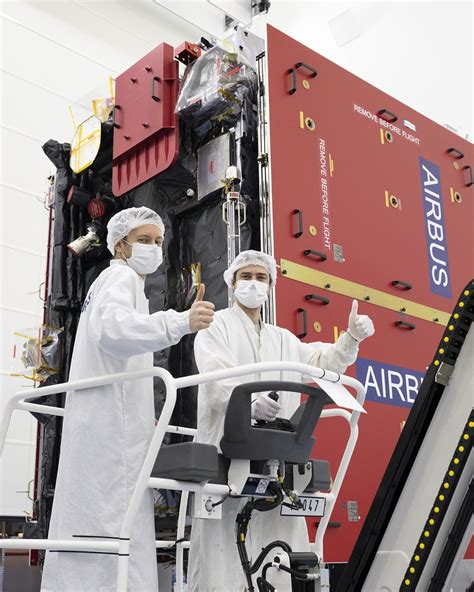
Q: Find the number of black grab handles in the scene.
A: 14